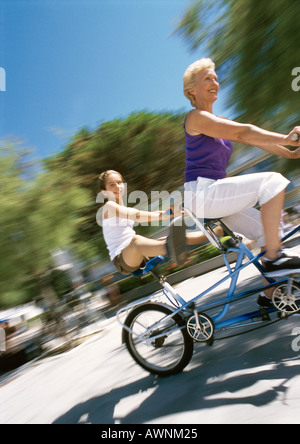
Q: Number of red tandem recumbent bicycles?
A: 0